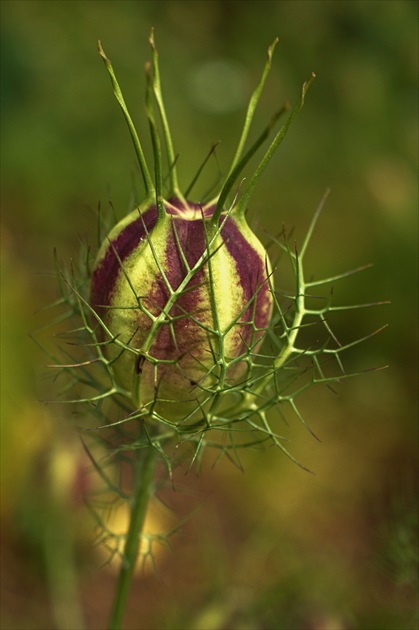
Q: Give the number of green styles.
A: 6